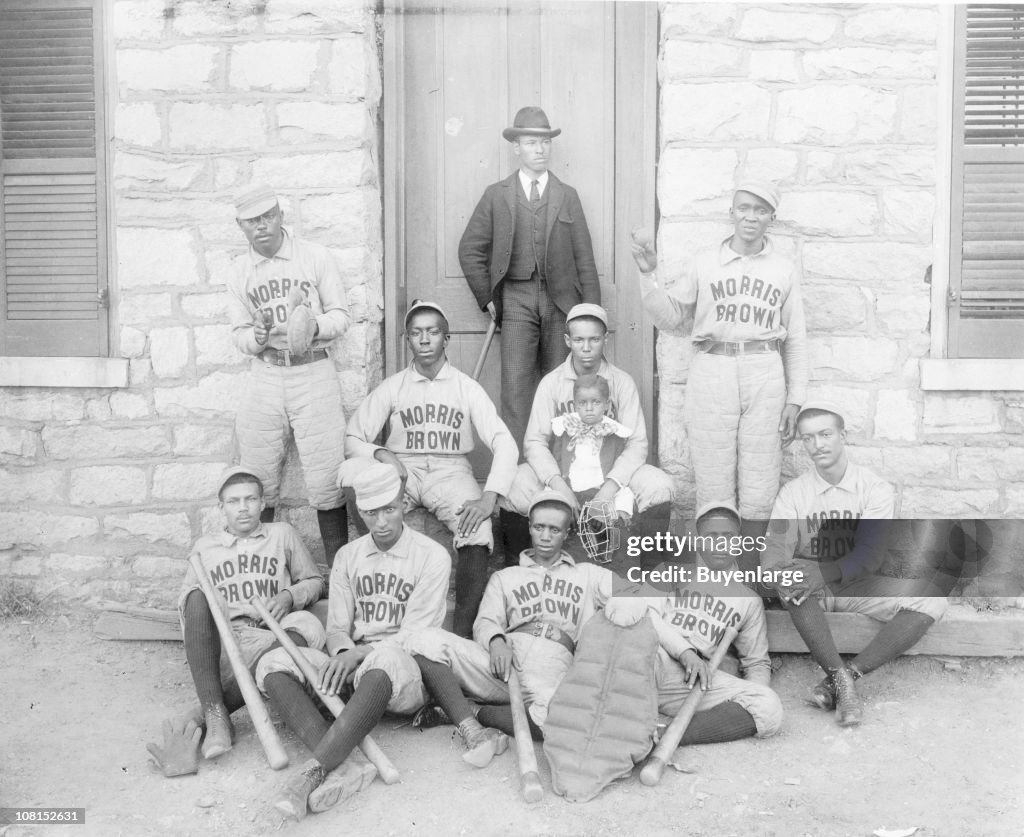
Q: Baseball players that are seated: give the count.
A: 7